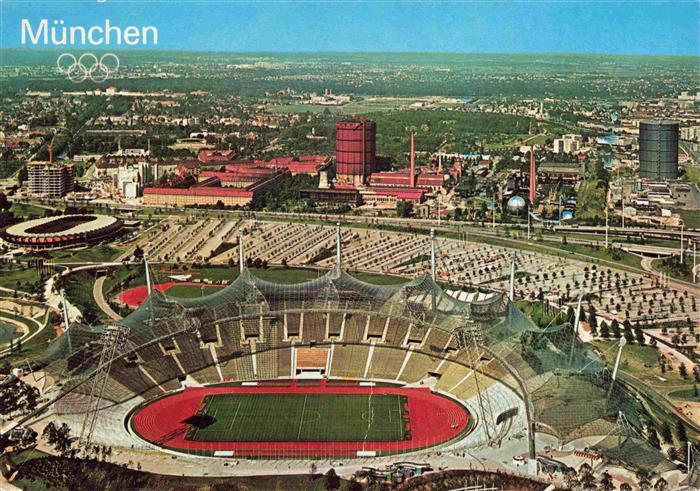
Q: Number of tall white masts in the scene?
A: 8